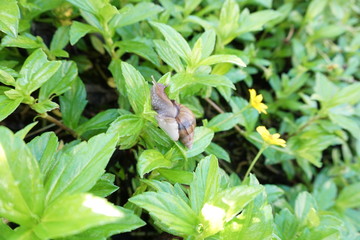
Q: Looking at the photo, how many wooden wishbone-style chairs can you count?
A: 0